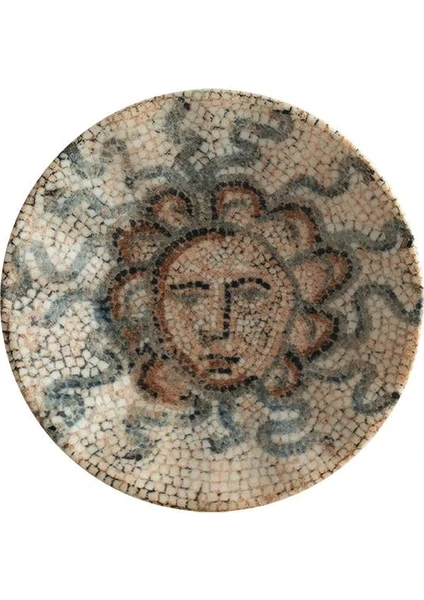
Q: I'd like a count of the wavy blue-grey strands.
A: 14